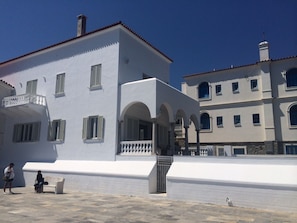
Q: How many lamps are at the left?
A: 2